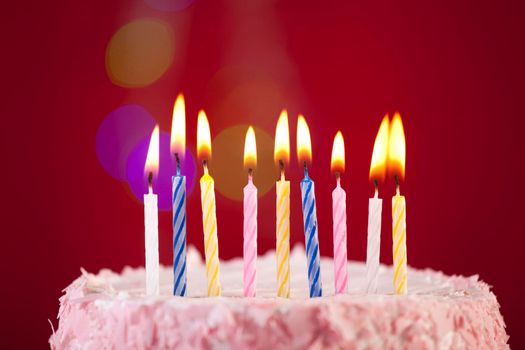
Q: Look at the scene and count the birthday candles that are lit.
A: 9